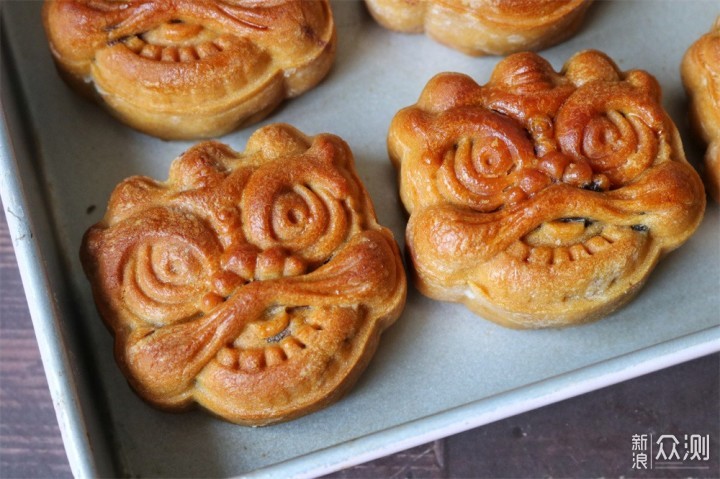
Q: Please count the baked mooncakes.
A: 5